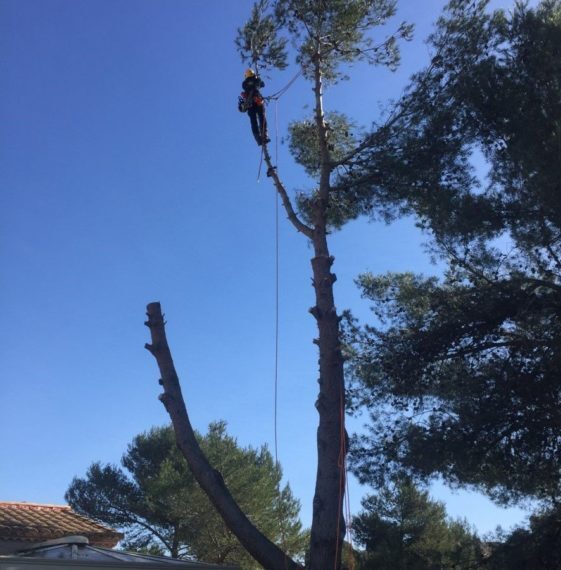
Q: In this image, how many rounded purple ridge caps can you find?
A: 0